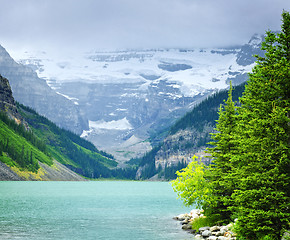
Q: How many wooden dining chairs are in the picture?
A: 0